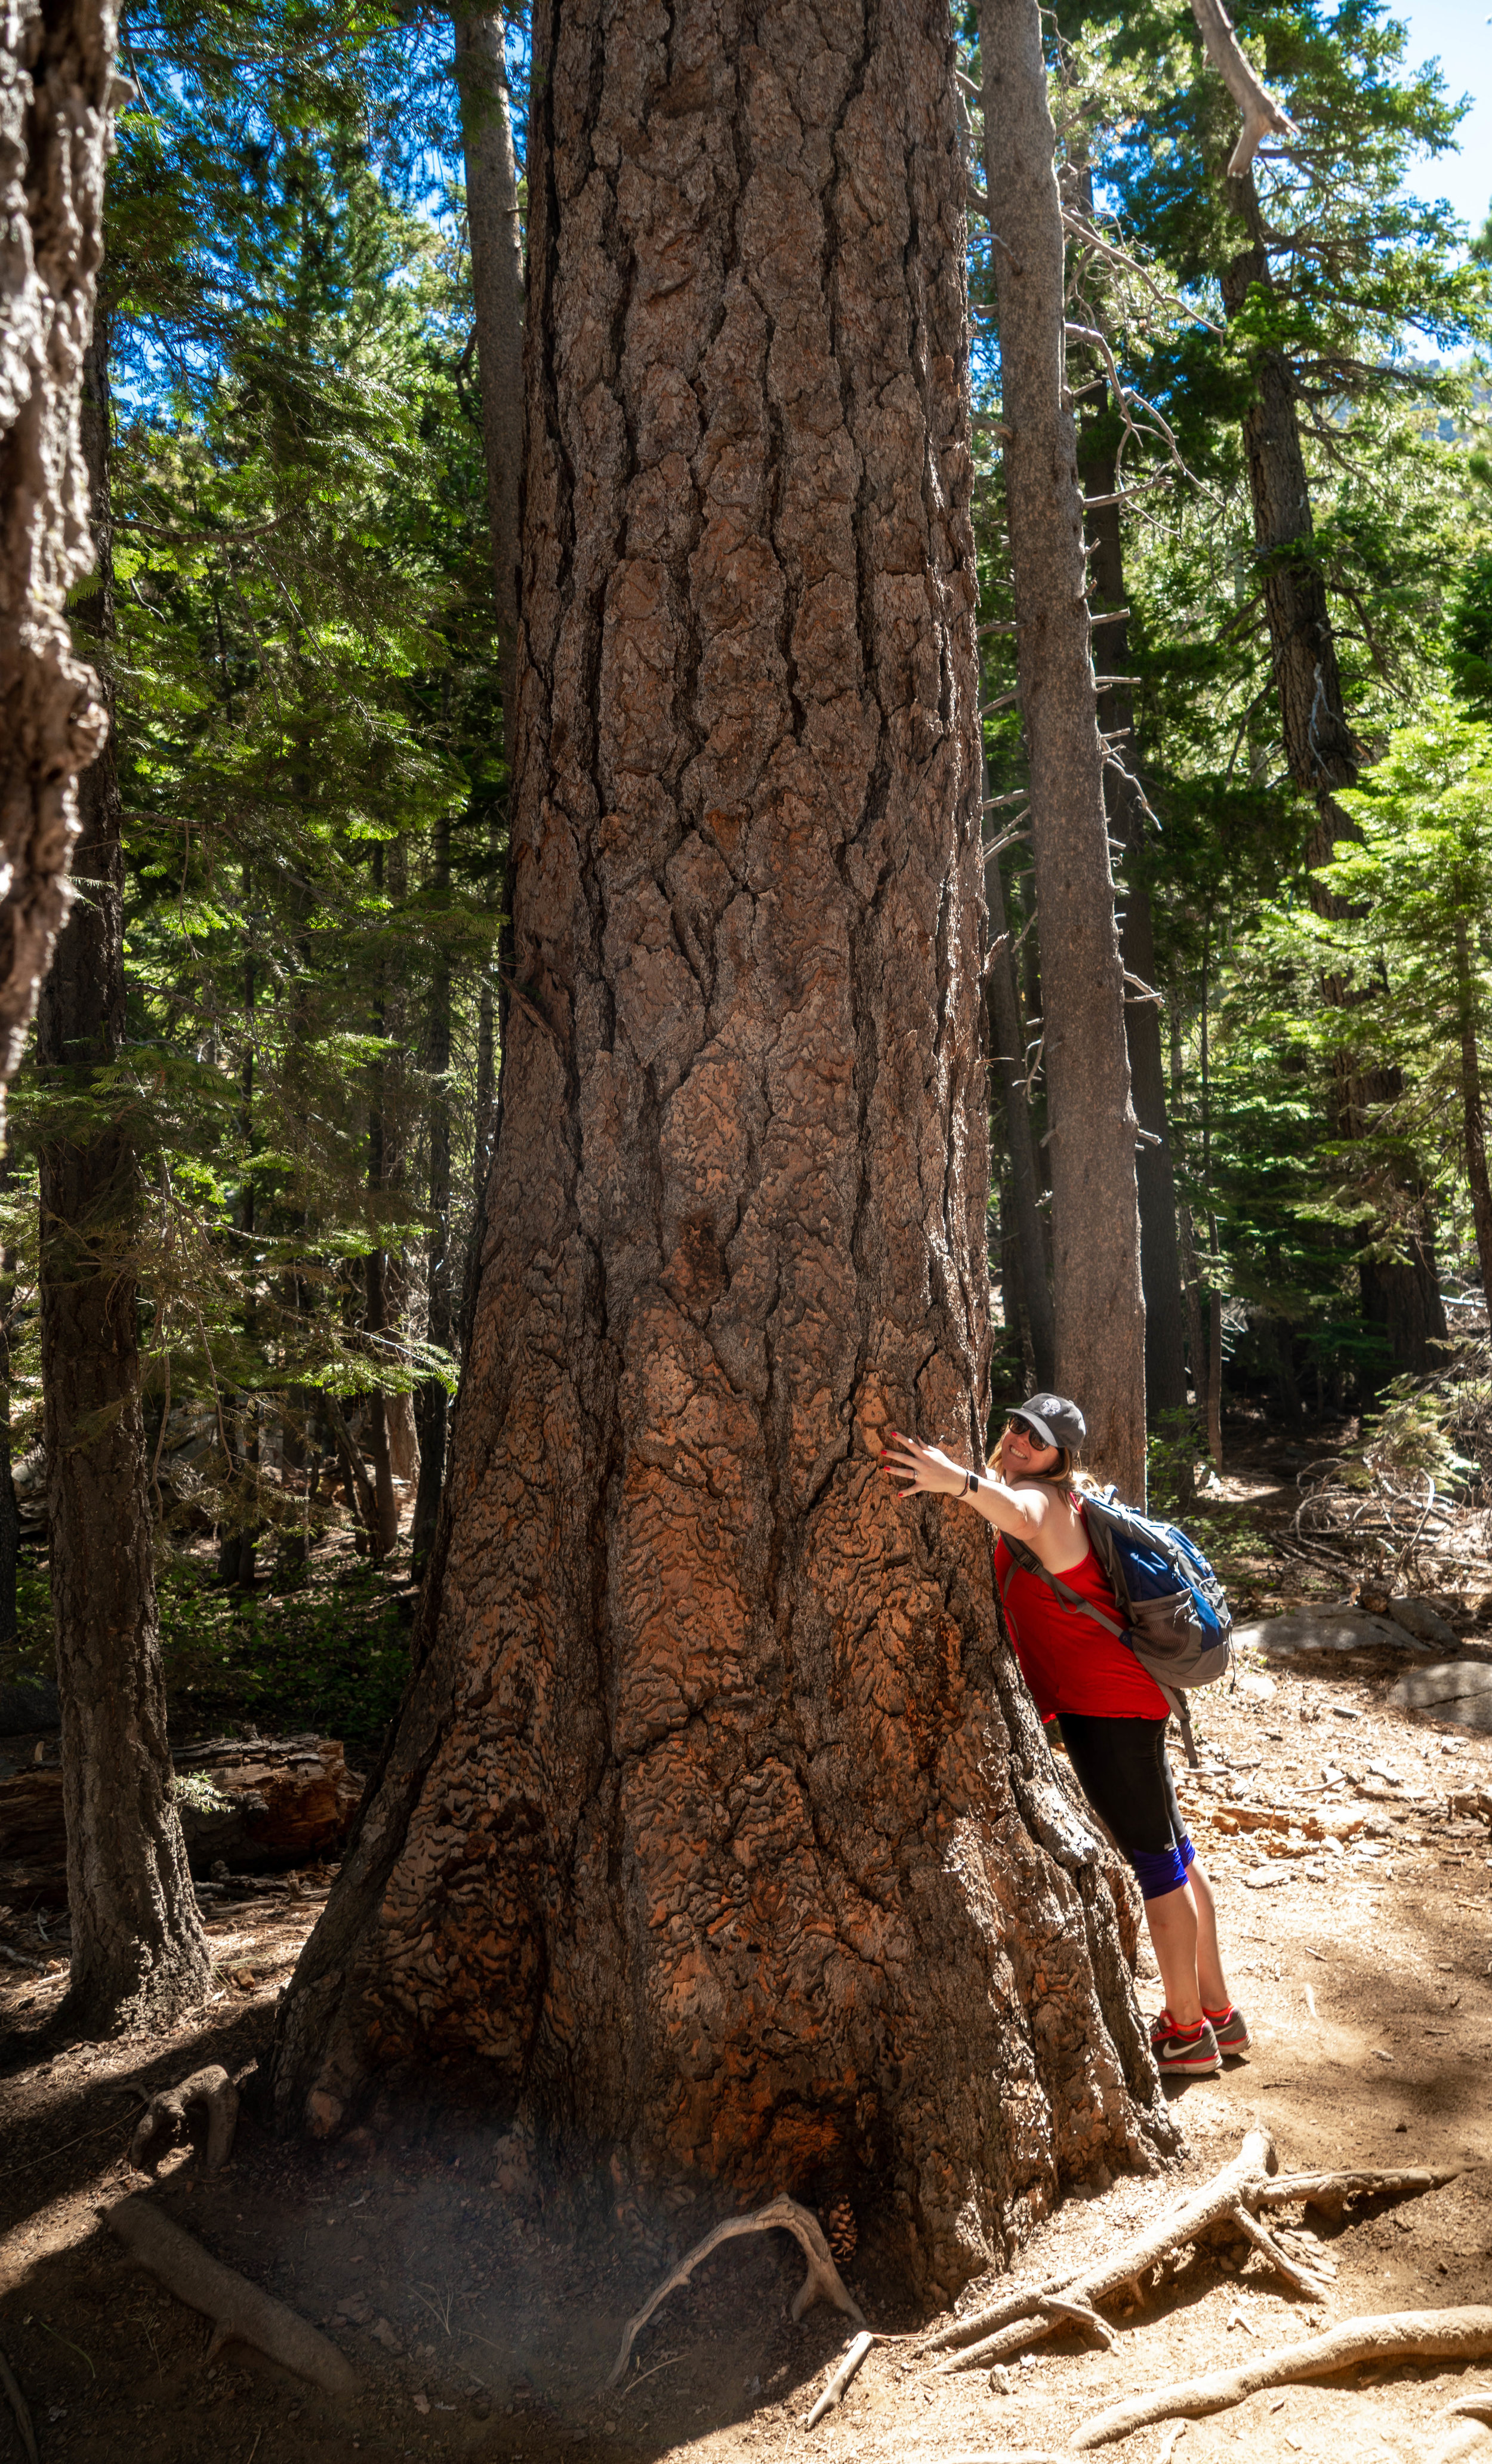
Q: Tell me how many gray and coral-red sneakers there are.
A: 2